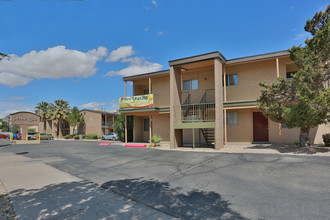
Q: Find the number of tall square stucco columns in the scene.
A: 2